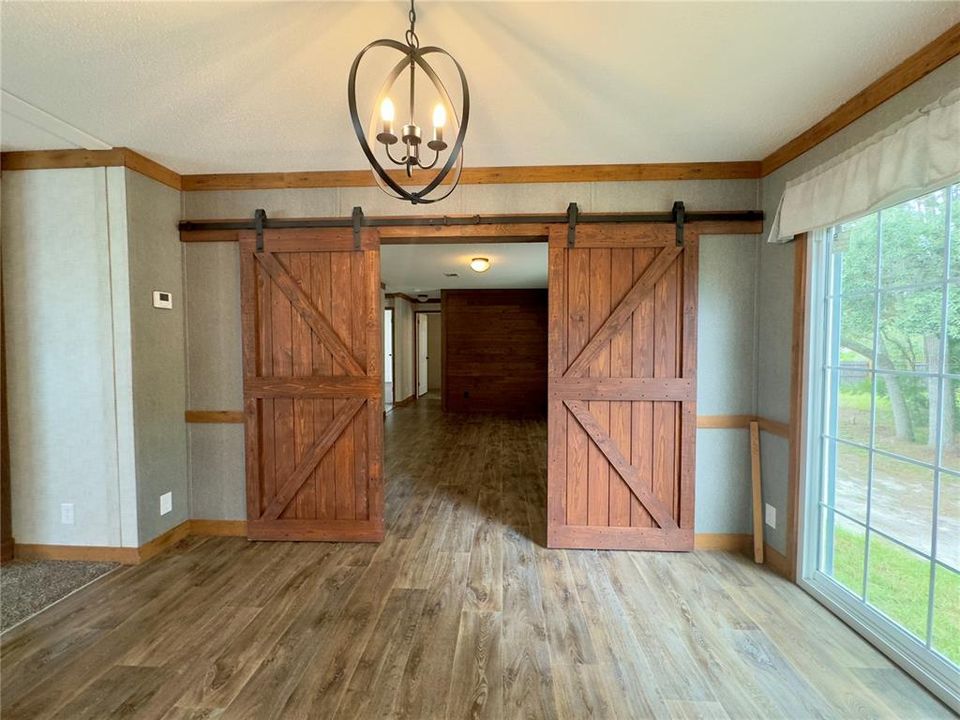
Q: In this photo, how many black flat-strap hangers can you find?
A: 4